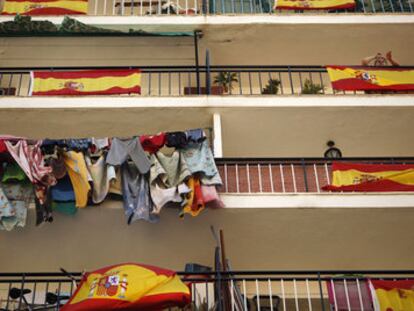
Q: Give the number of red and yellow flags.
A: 7